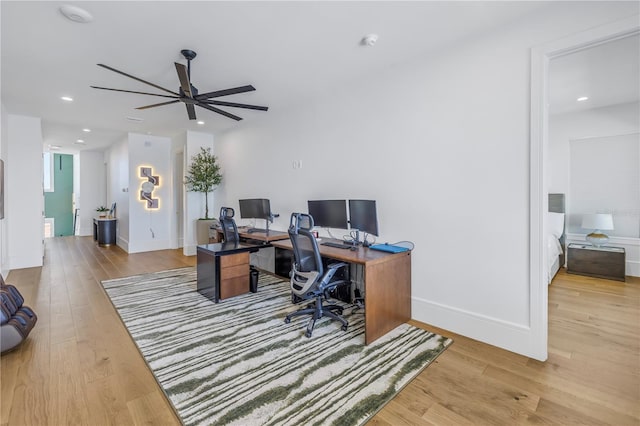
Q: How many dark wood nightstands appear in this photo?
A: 1